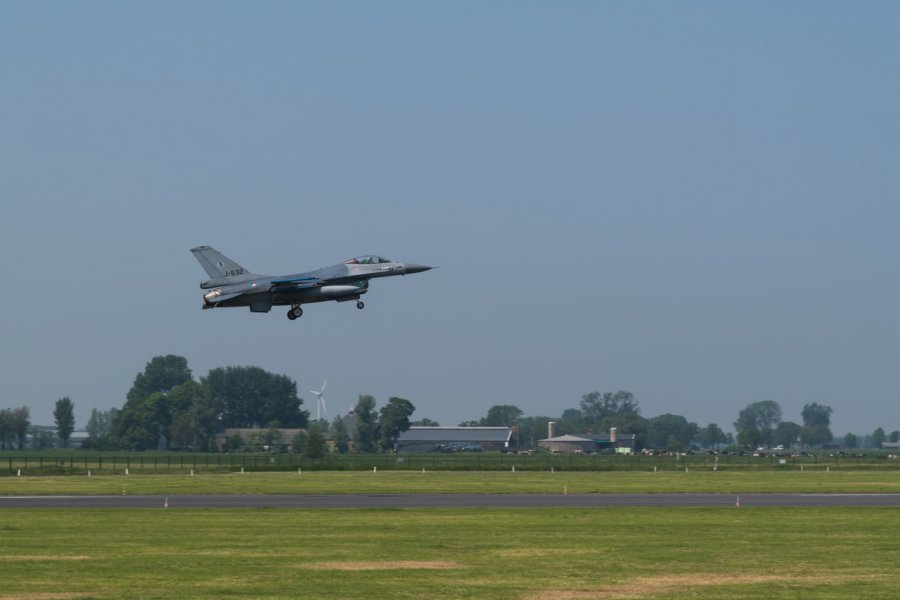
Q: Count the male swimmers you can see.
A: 0